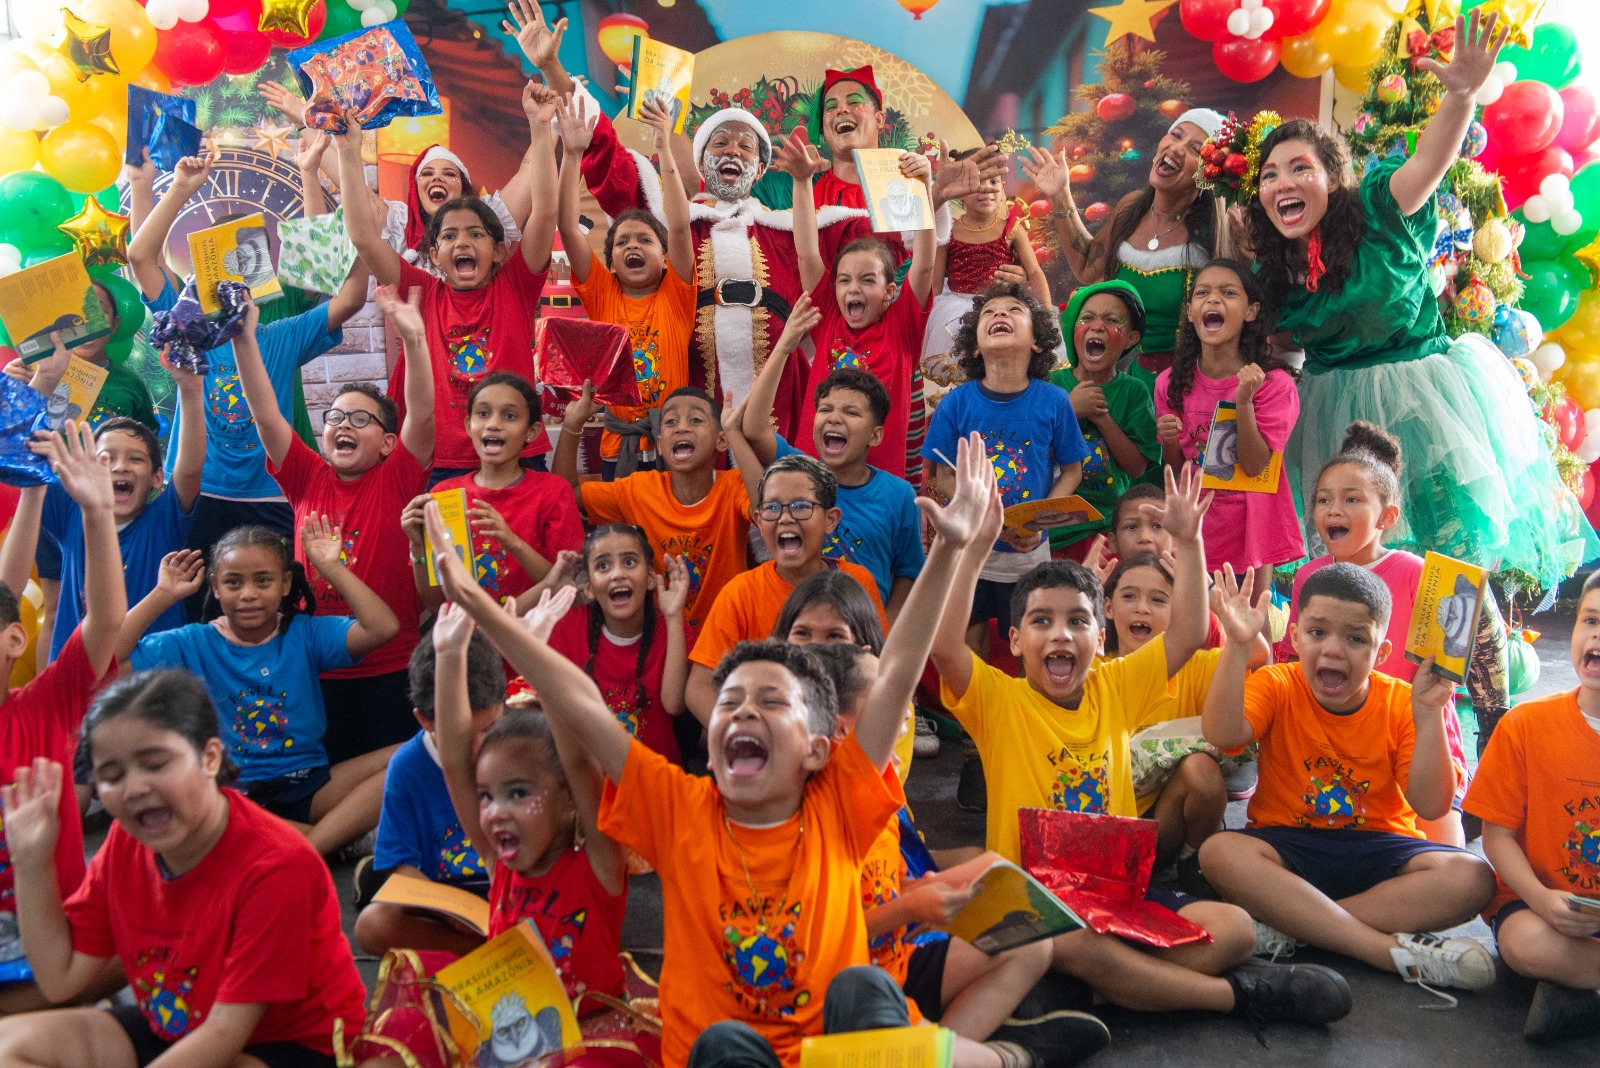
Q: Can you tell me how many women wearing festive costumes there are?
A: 3